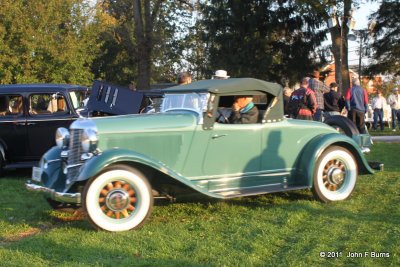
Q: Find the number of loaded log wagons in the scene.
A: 0